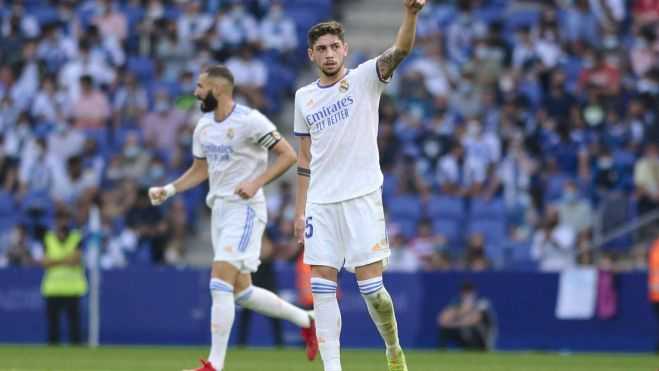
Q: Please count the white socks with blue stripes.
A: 4